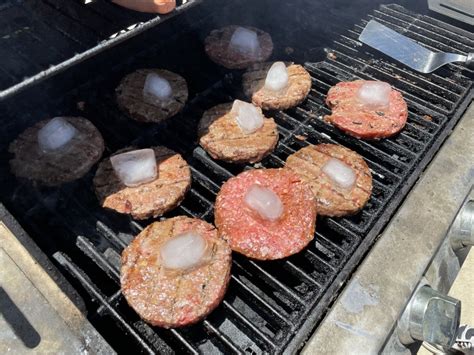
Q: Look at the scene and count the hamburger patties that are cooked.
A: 8